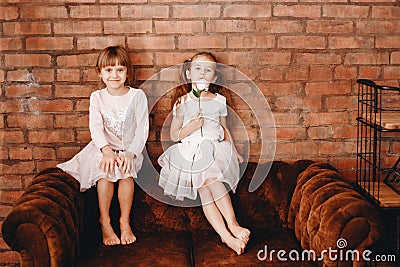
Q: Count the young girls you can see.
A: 2